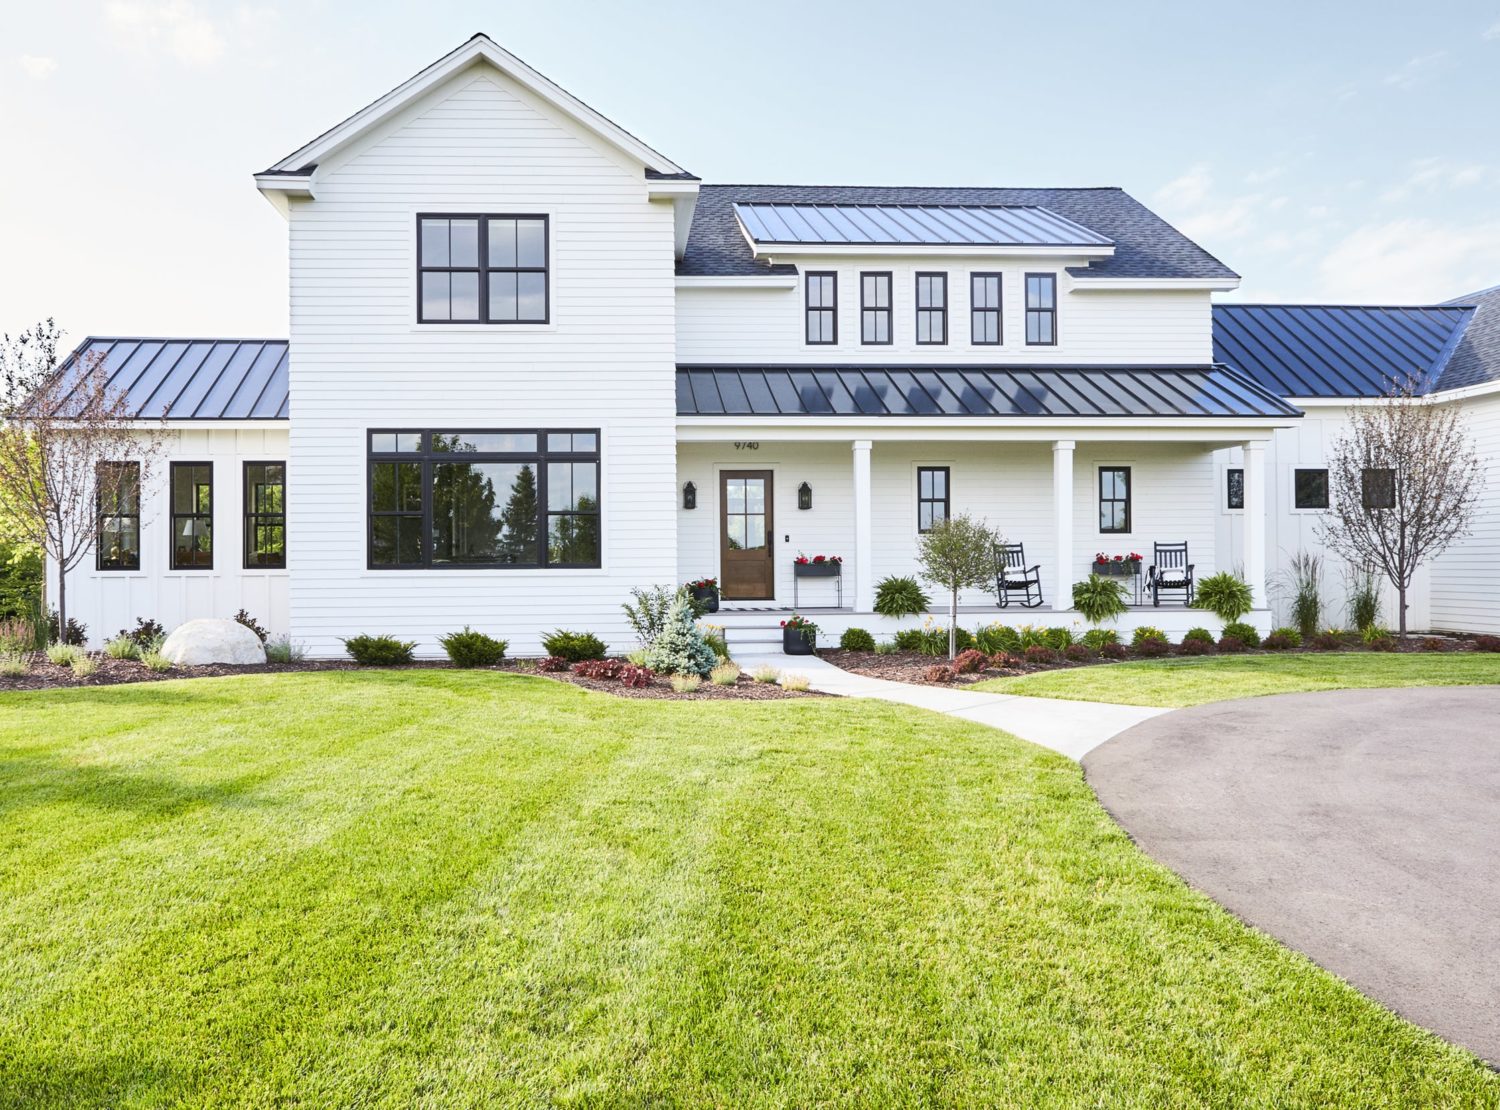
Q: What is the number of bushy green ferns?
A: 3